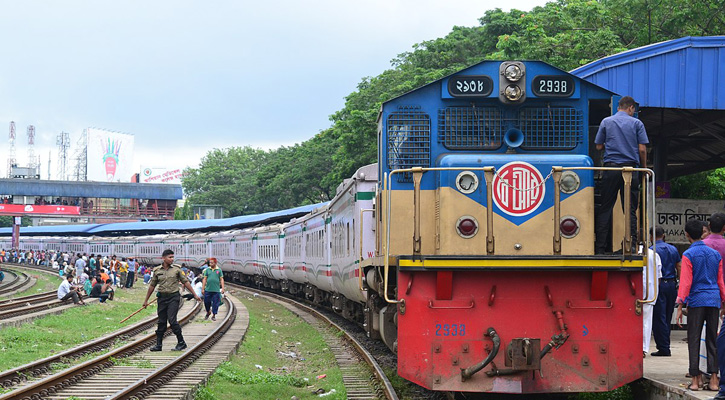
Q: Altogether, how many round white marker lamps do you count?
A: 2